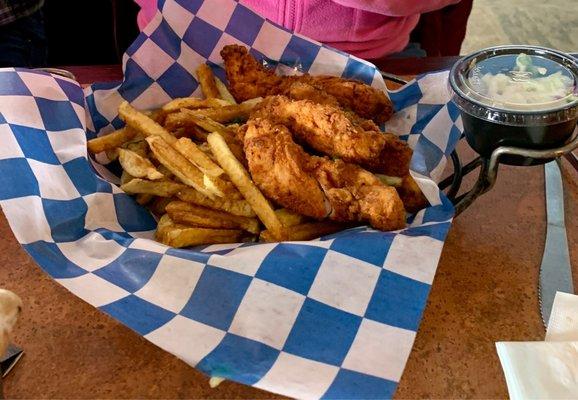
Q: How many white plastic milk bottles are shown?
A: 0